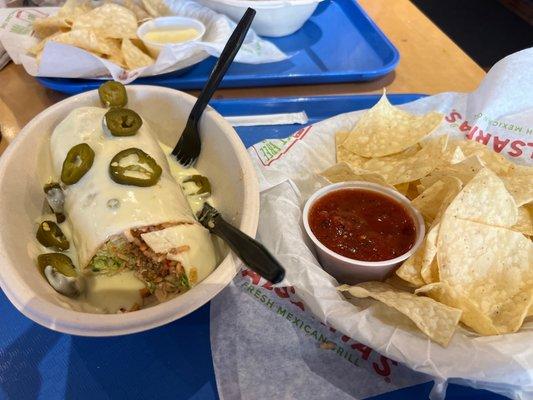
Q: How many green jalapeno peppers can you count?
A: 8